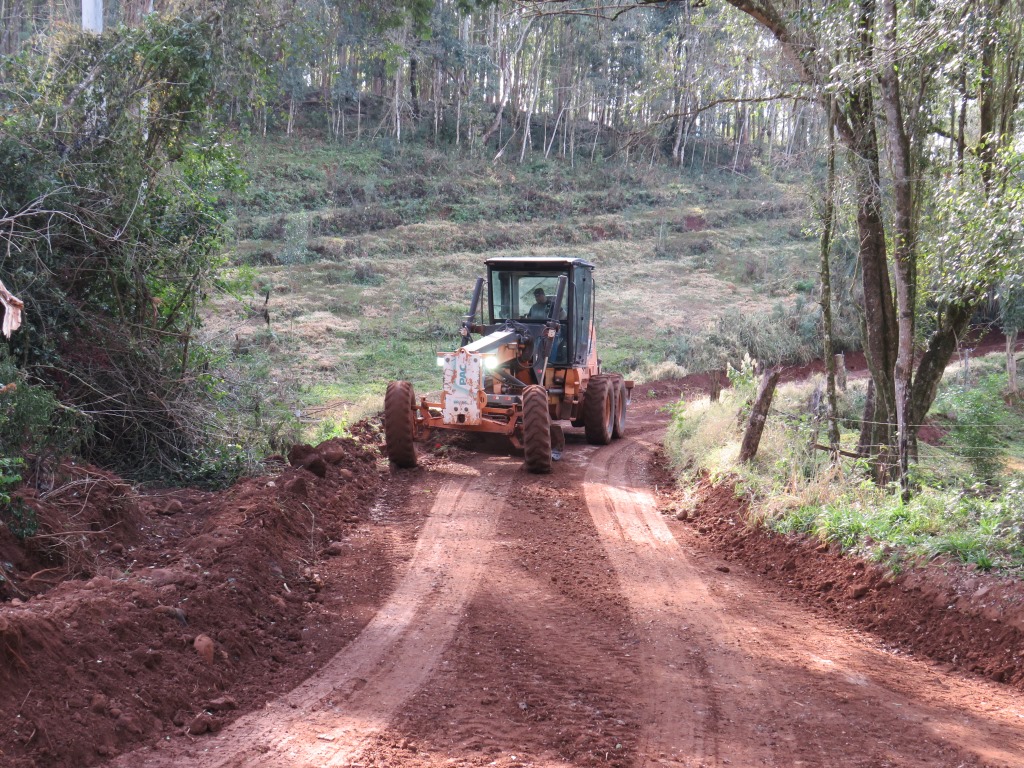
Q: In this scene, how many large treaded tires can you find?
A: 4